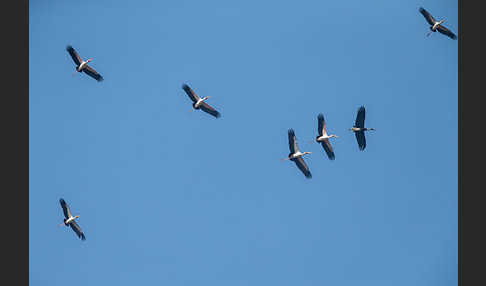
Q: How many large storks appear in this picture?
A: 7